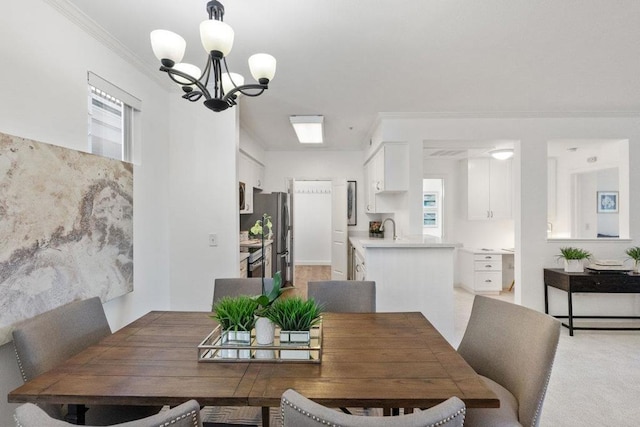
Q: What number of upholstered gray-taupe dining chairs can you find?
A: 6